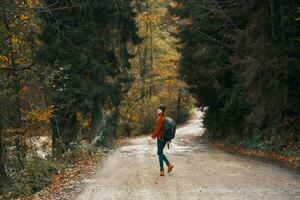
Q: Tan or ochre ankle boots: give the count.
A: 2